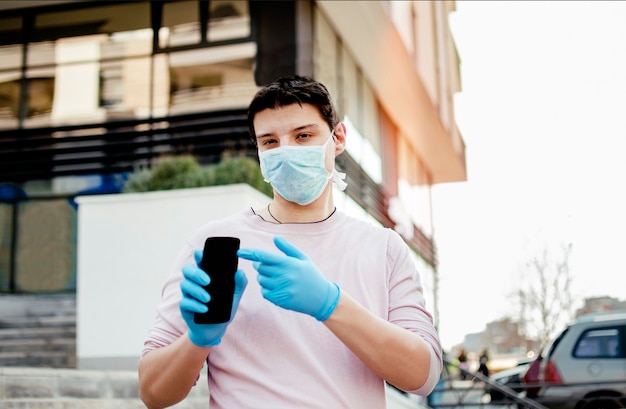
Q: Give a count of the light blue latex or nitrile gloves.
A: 2